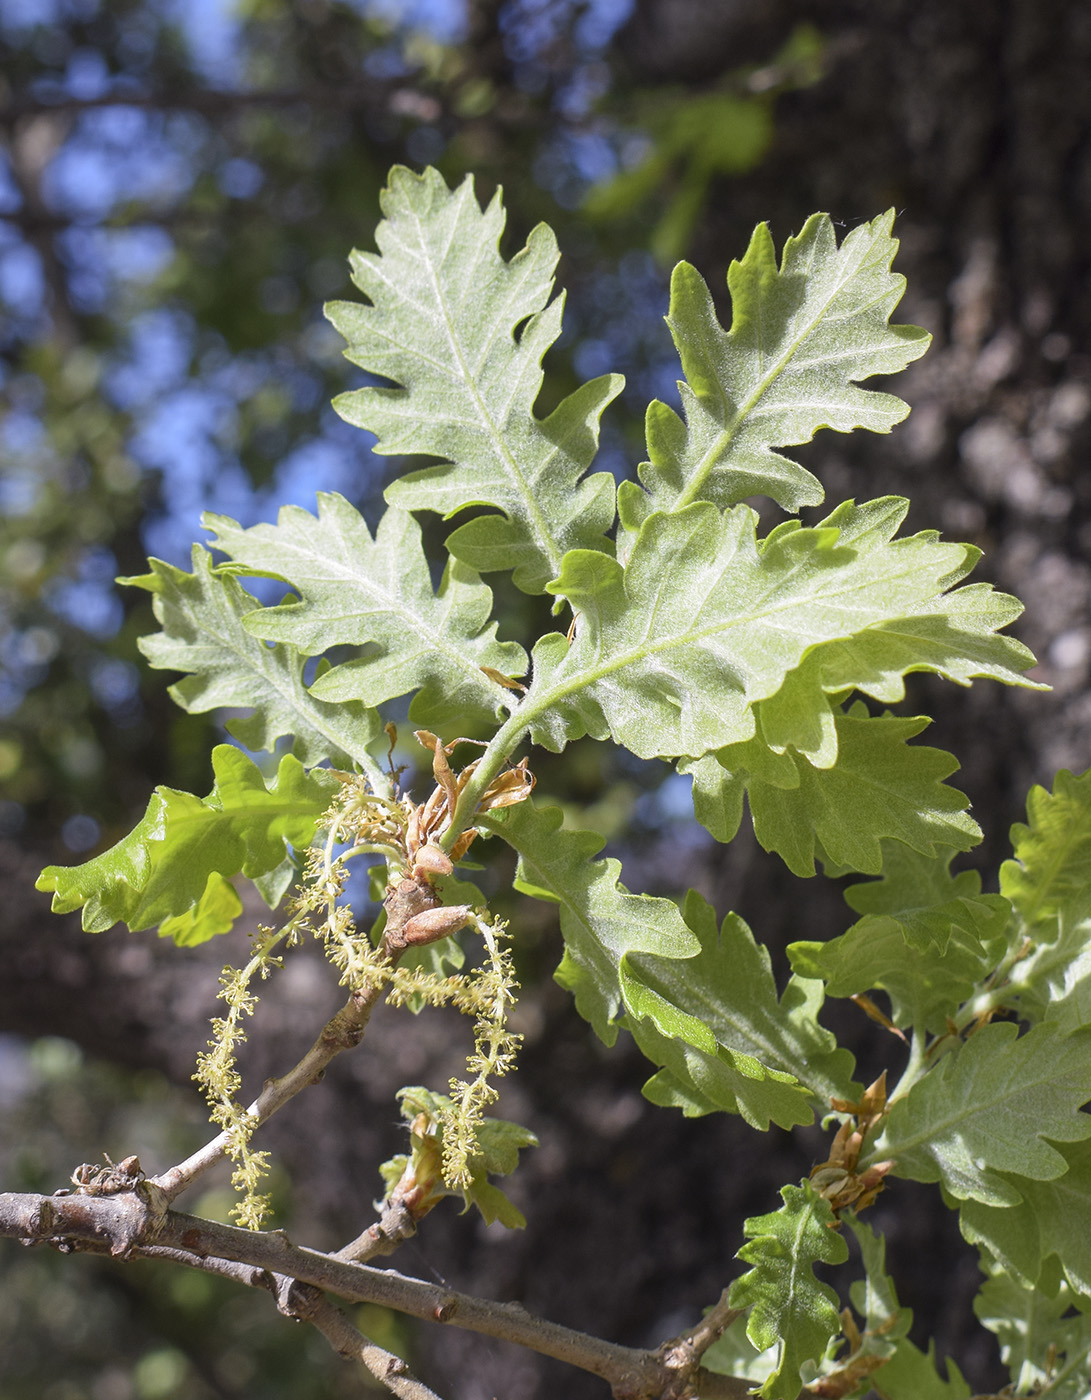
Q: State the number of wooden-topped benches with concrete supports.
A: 0